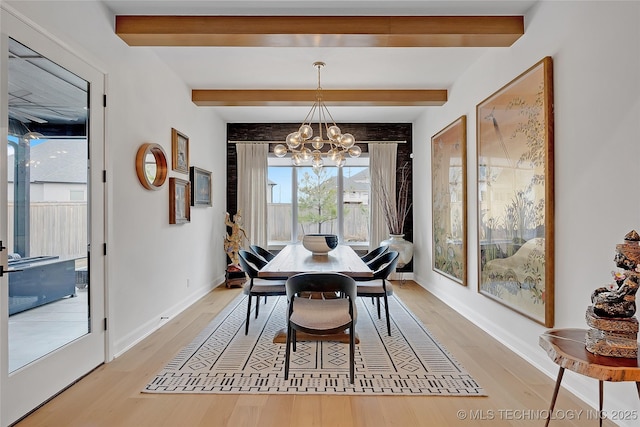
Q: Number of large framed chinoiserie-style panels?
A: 2